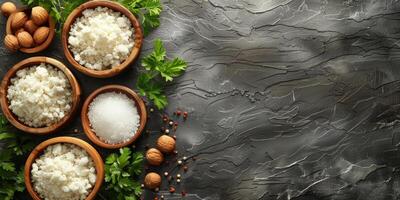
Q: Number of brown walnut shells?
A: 10